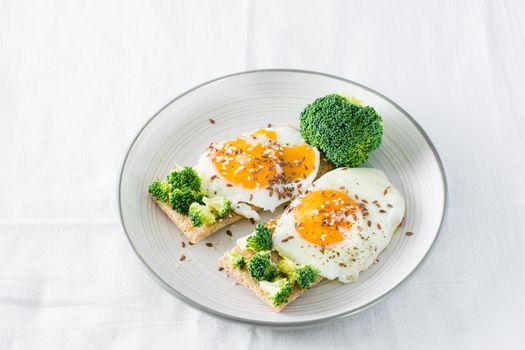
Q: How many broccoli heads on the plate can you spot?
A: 1